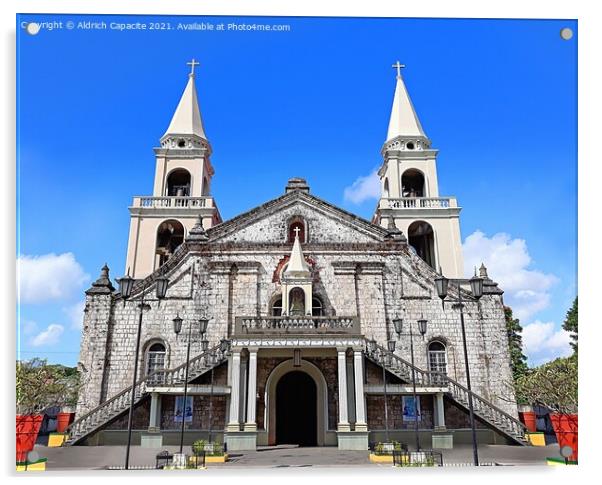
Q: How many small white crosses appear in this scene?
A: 3